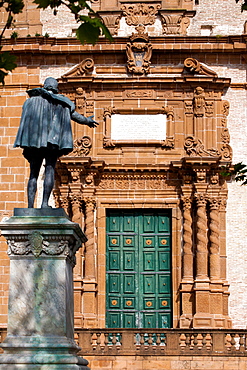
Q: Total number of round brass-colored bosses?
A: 8